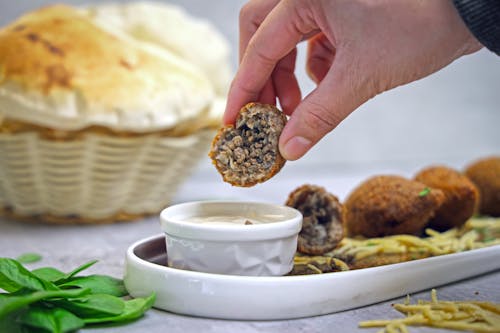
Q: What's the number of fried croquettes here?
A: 5